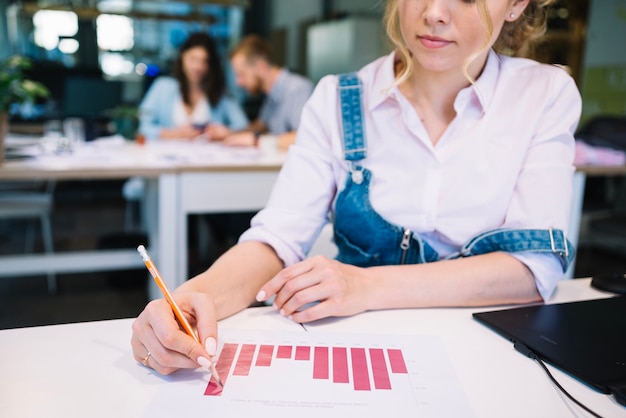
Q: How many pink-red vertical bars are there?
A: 10